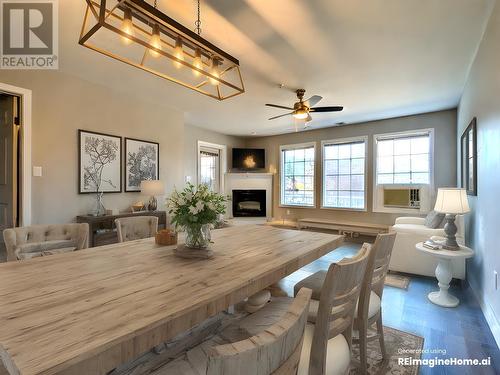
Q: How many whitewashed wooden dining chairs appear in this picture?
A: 3